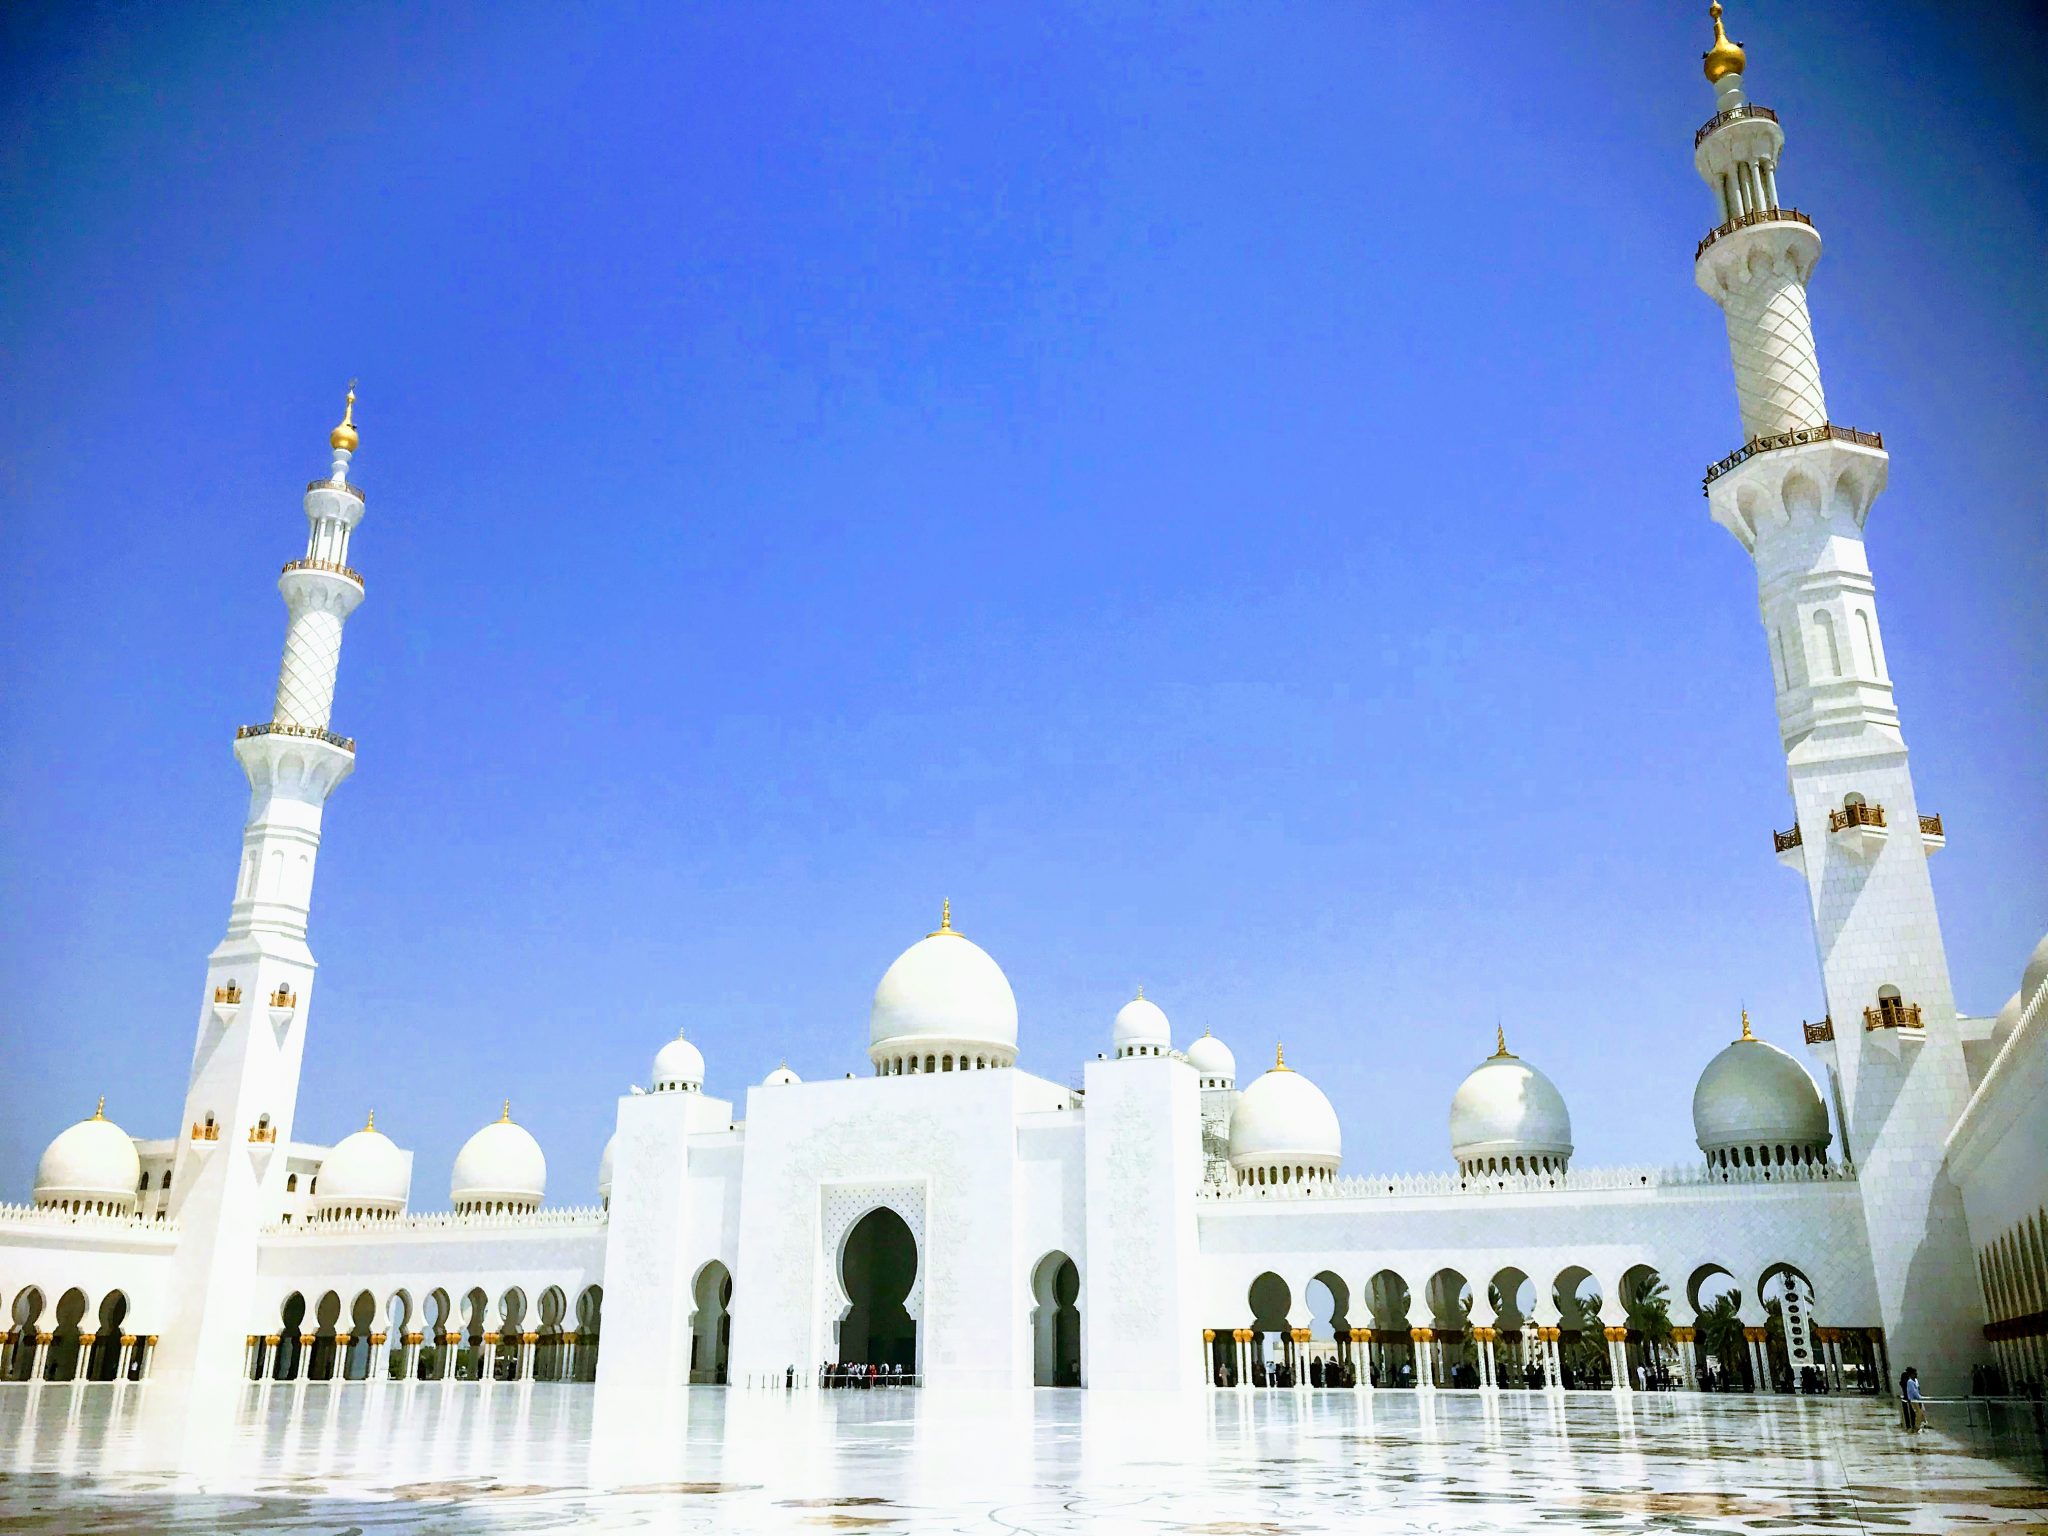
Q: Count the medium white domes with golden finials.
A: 6